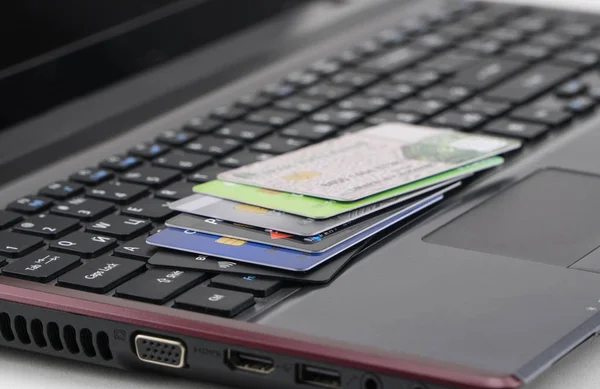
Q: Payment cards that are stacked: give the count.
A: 6